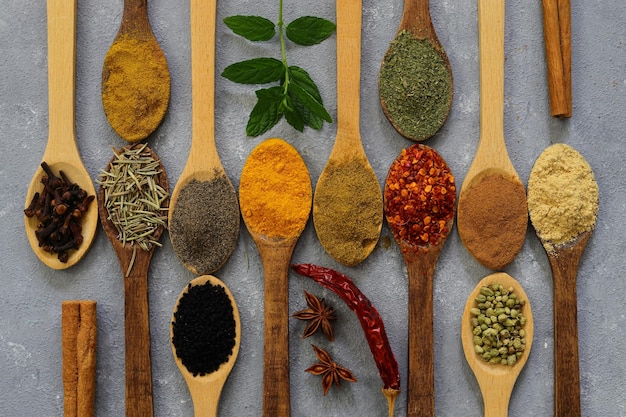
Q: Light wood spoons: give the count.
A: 6